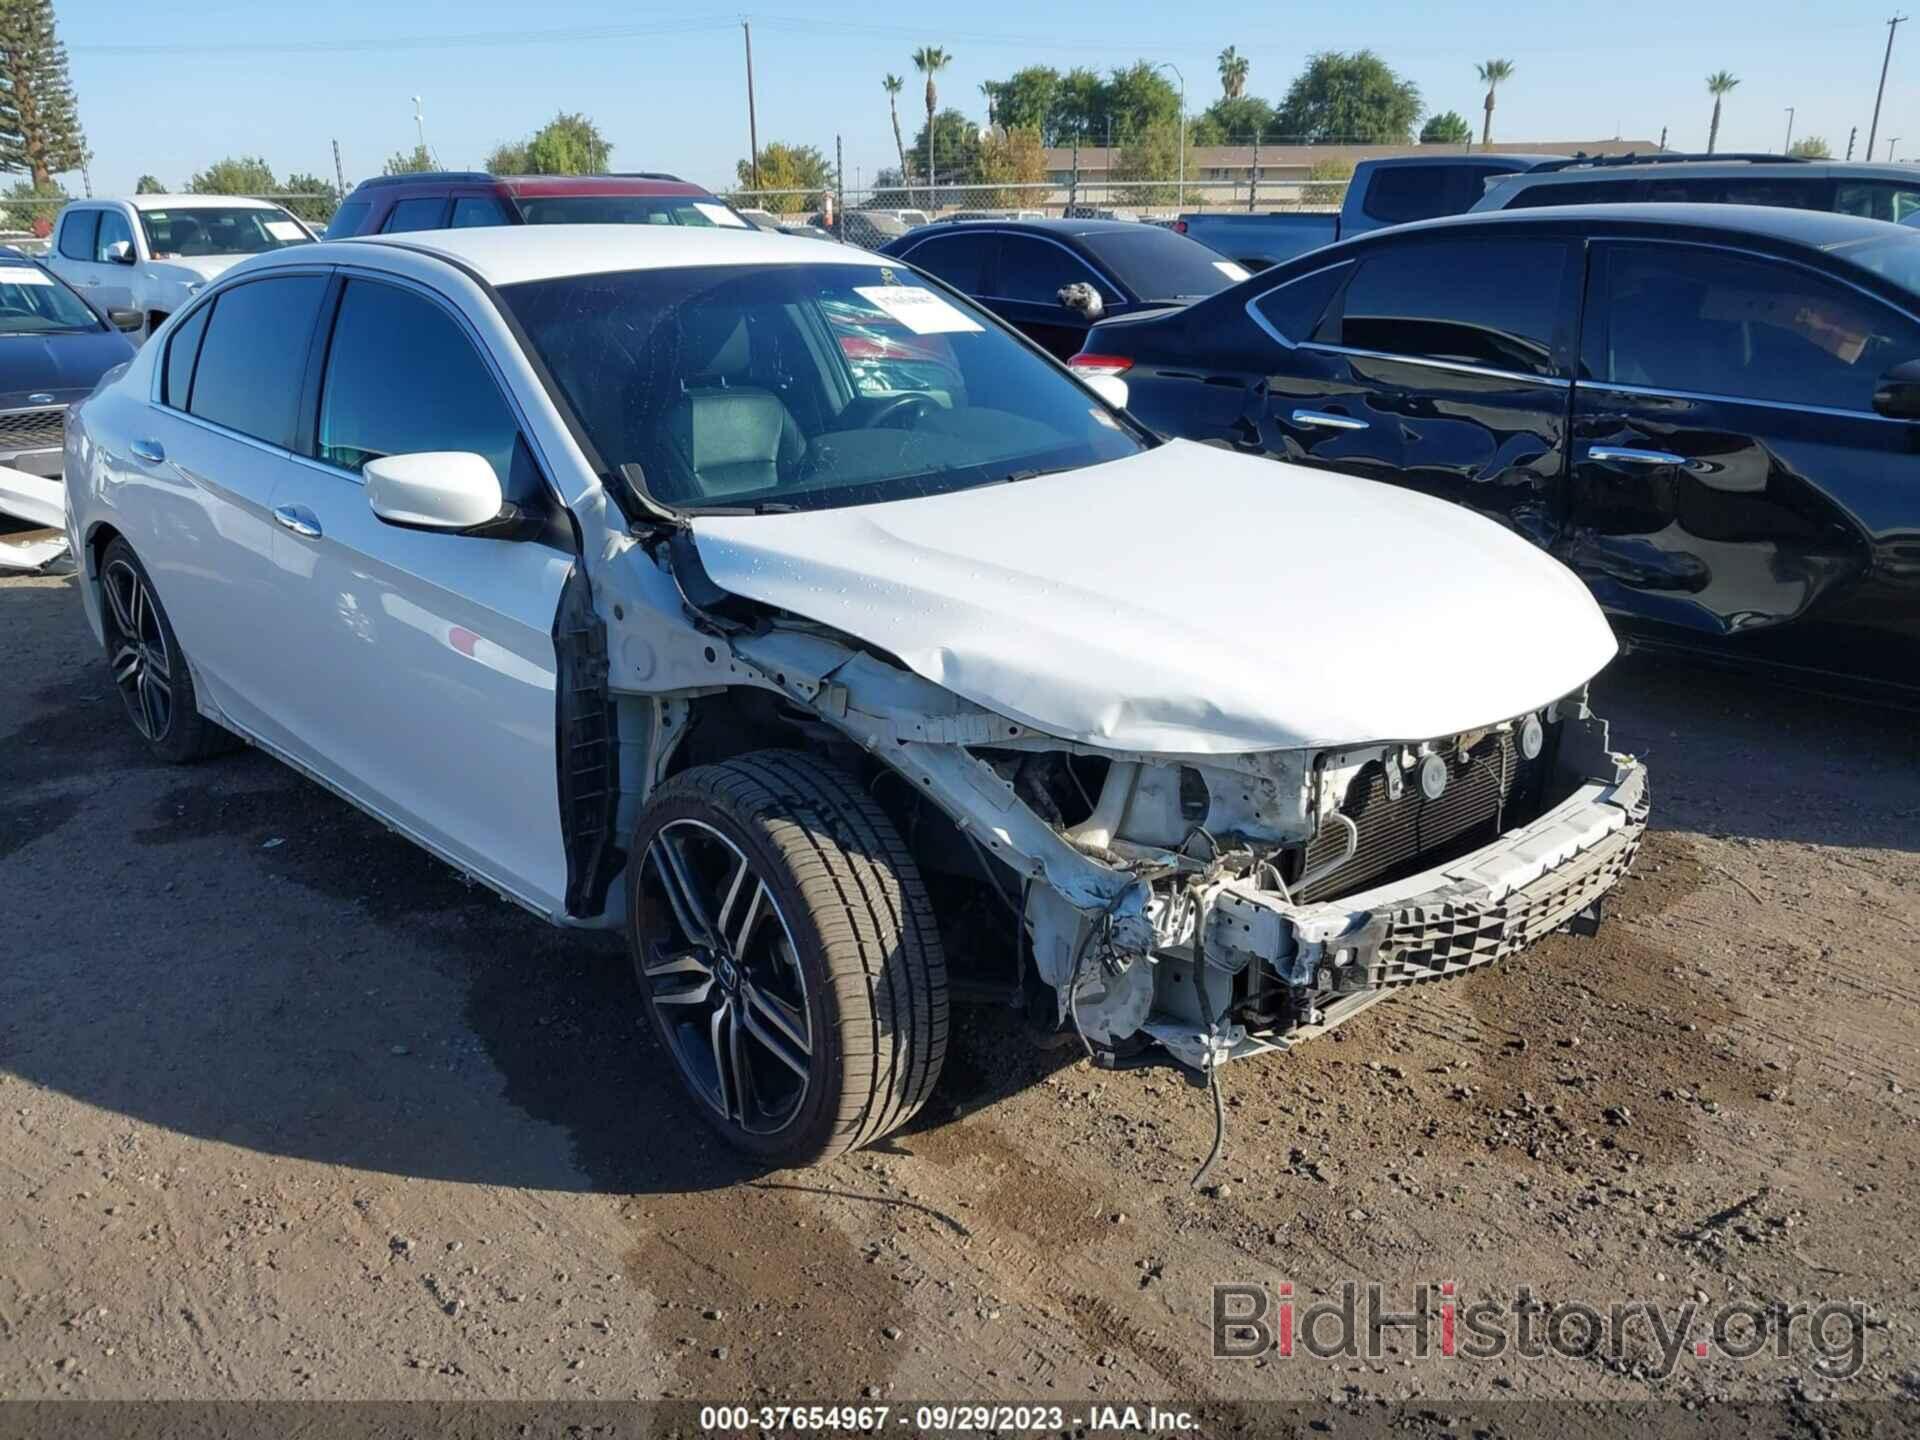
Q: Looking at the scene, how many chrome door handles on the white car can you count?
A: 2